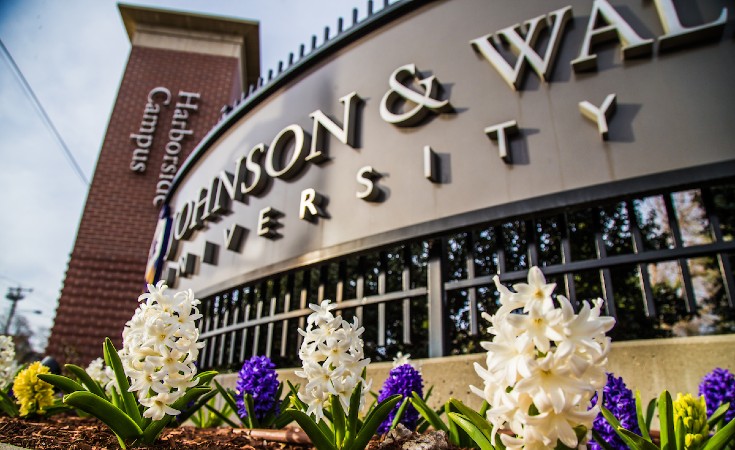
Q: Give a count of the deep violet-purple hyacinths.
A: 4